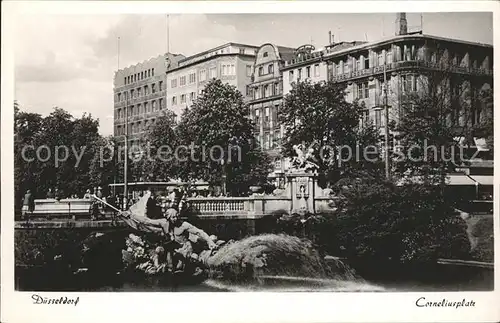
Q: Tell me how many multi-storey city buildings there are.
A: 5